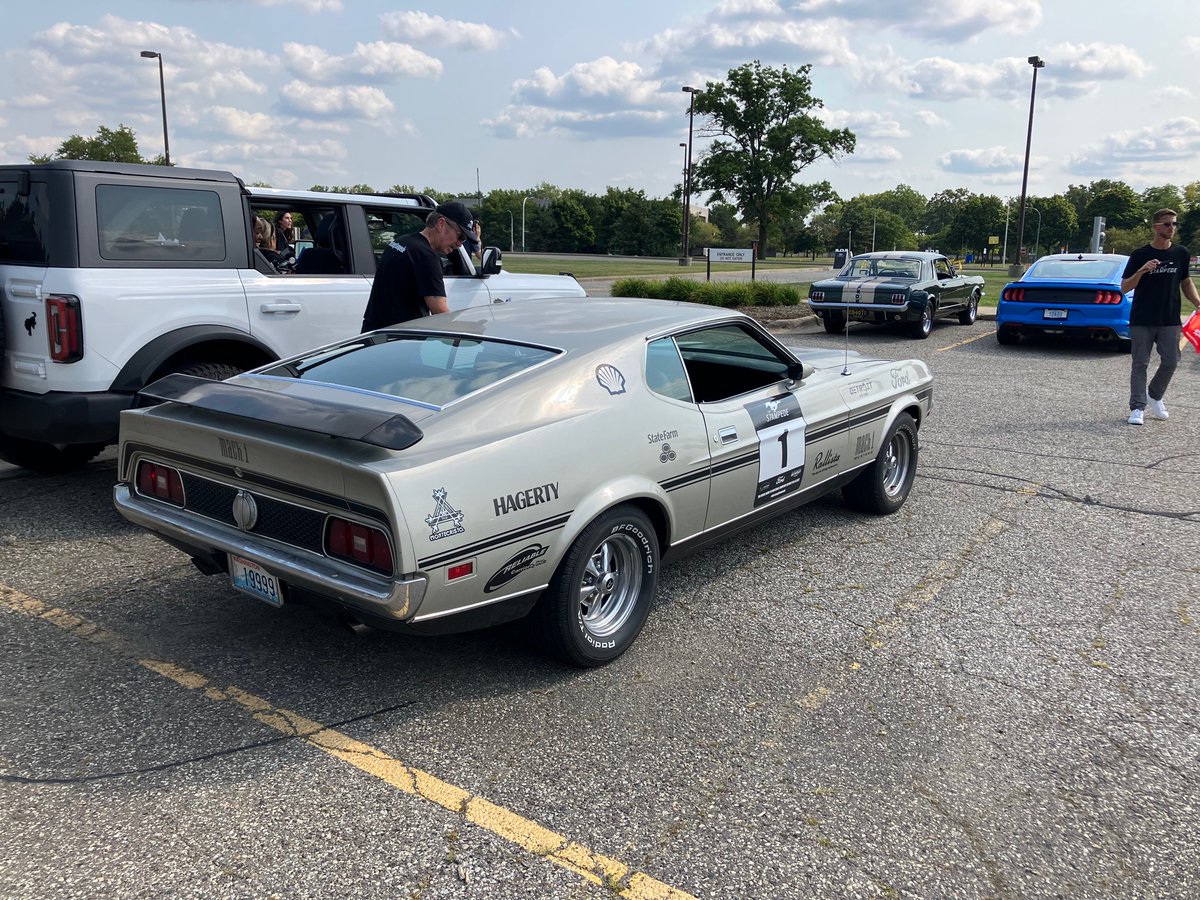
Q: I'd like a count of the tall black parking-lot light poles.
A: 4